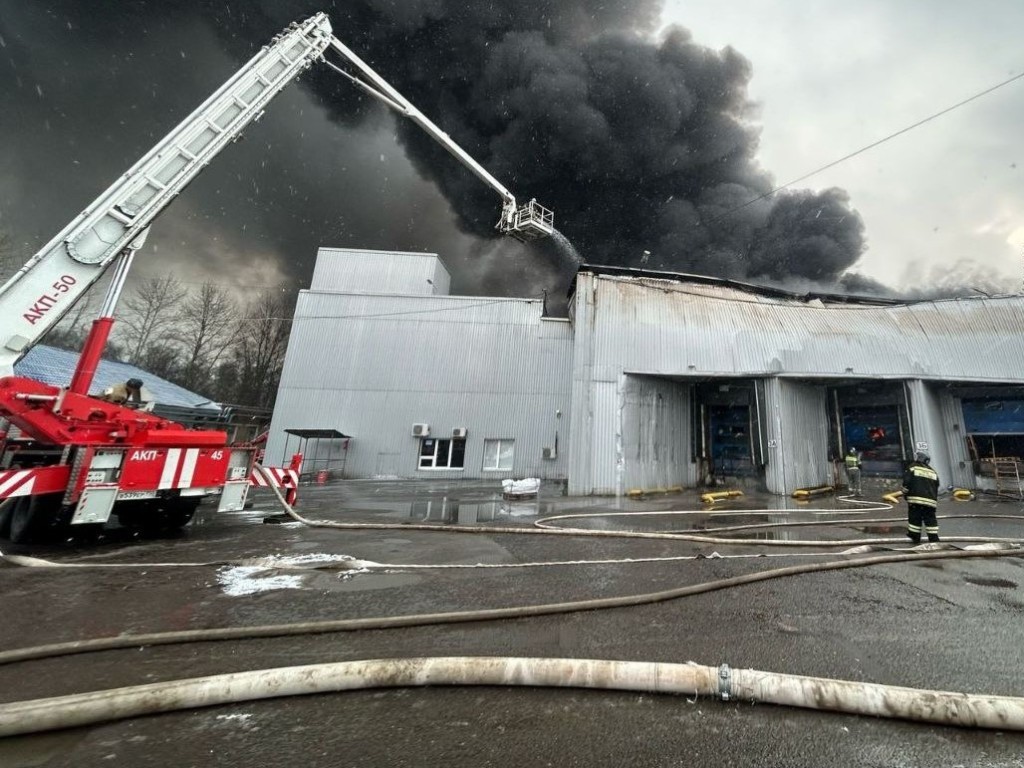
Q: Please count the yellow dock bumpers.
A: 5